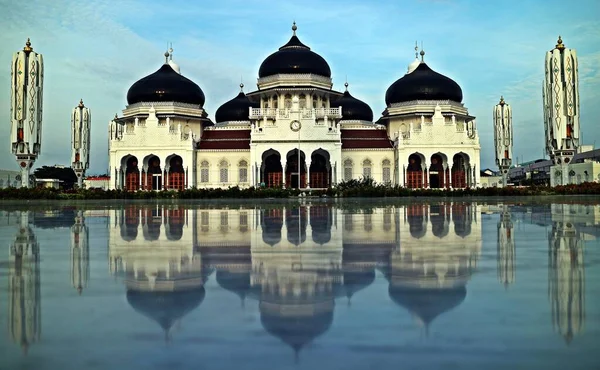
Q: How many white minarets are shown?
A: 4